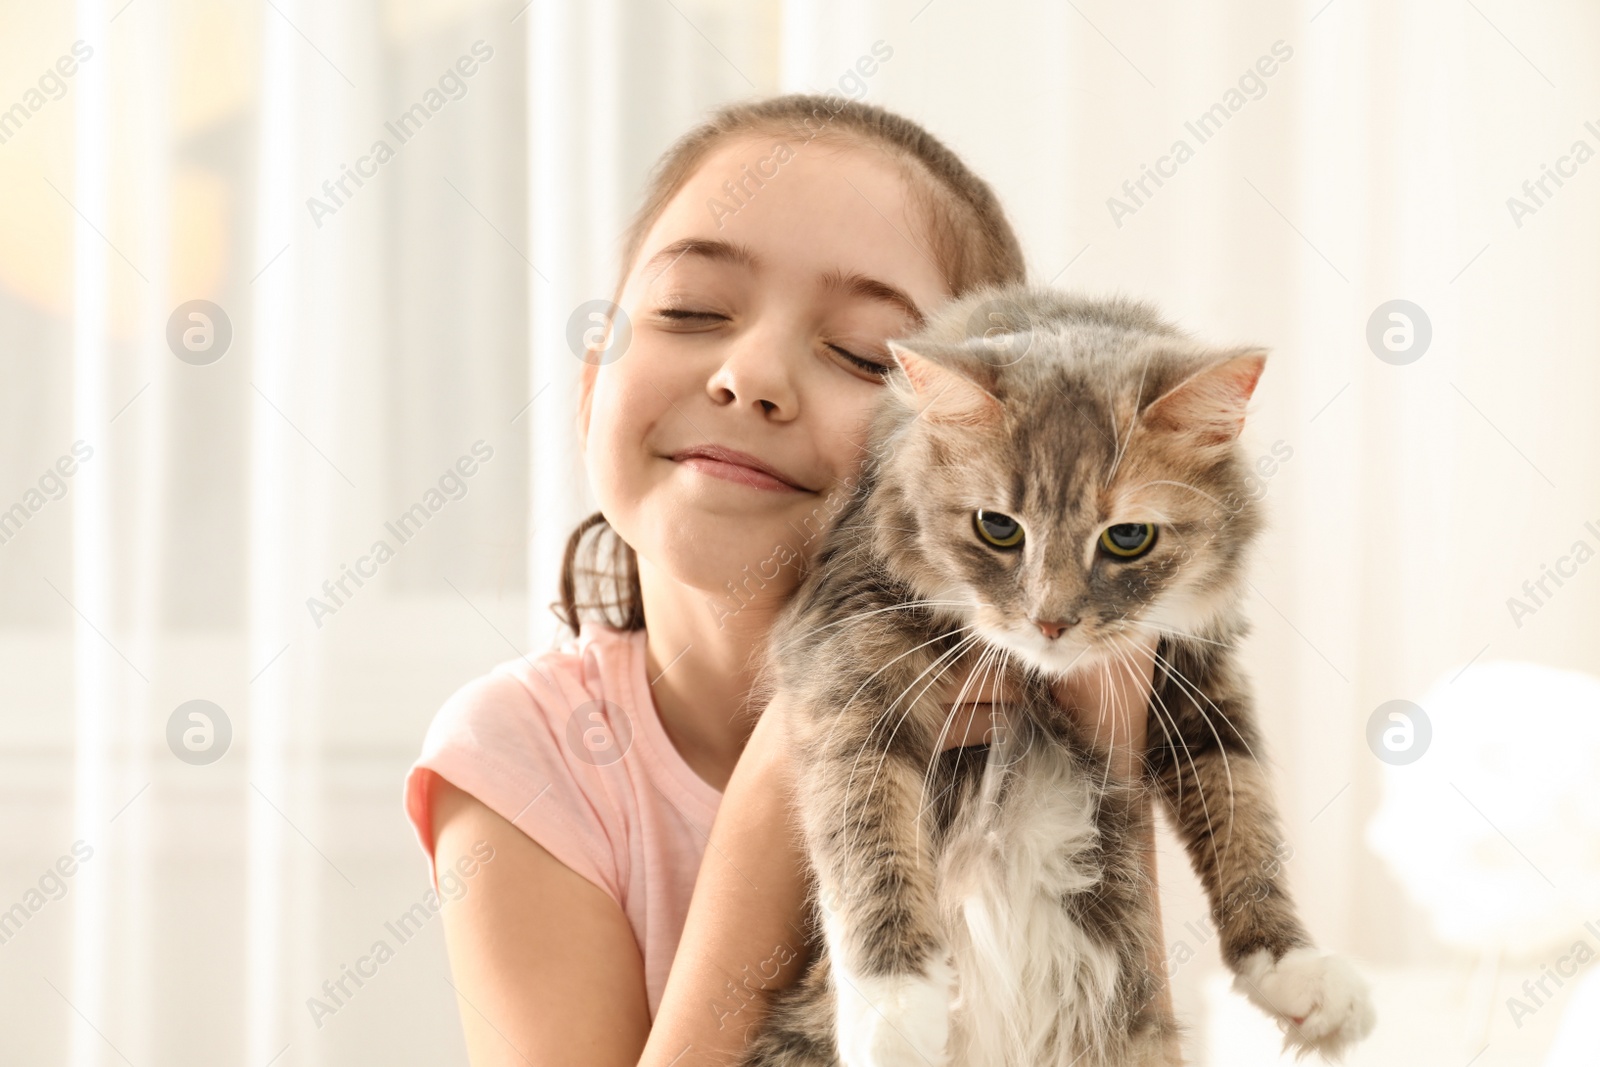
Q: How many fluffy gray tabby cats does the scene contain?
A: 1